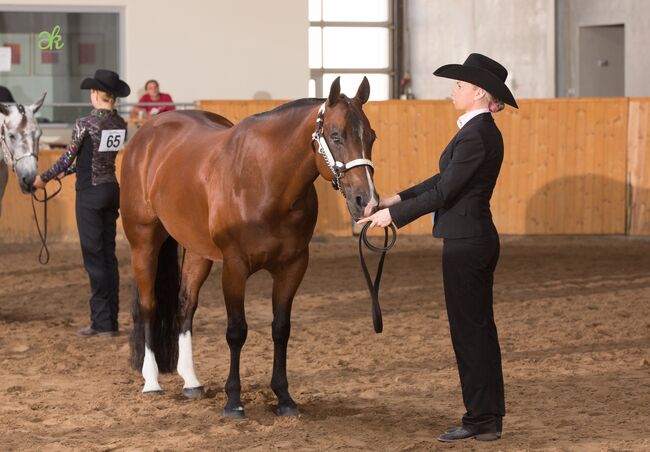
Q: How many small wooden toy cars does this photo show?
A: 0